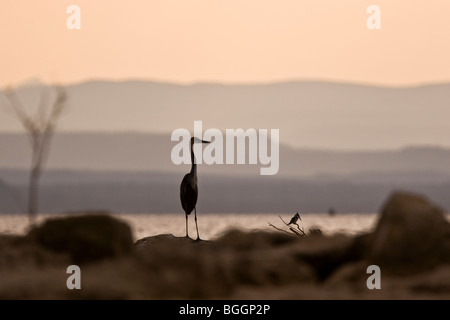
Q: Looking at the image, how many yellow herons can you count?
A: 0